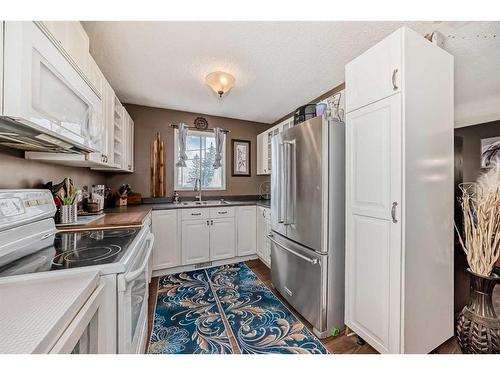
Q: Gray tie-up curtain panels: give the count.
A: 2